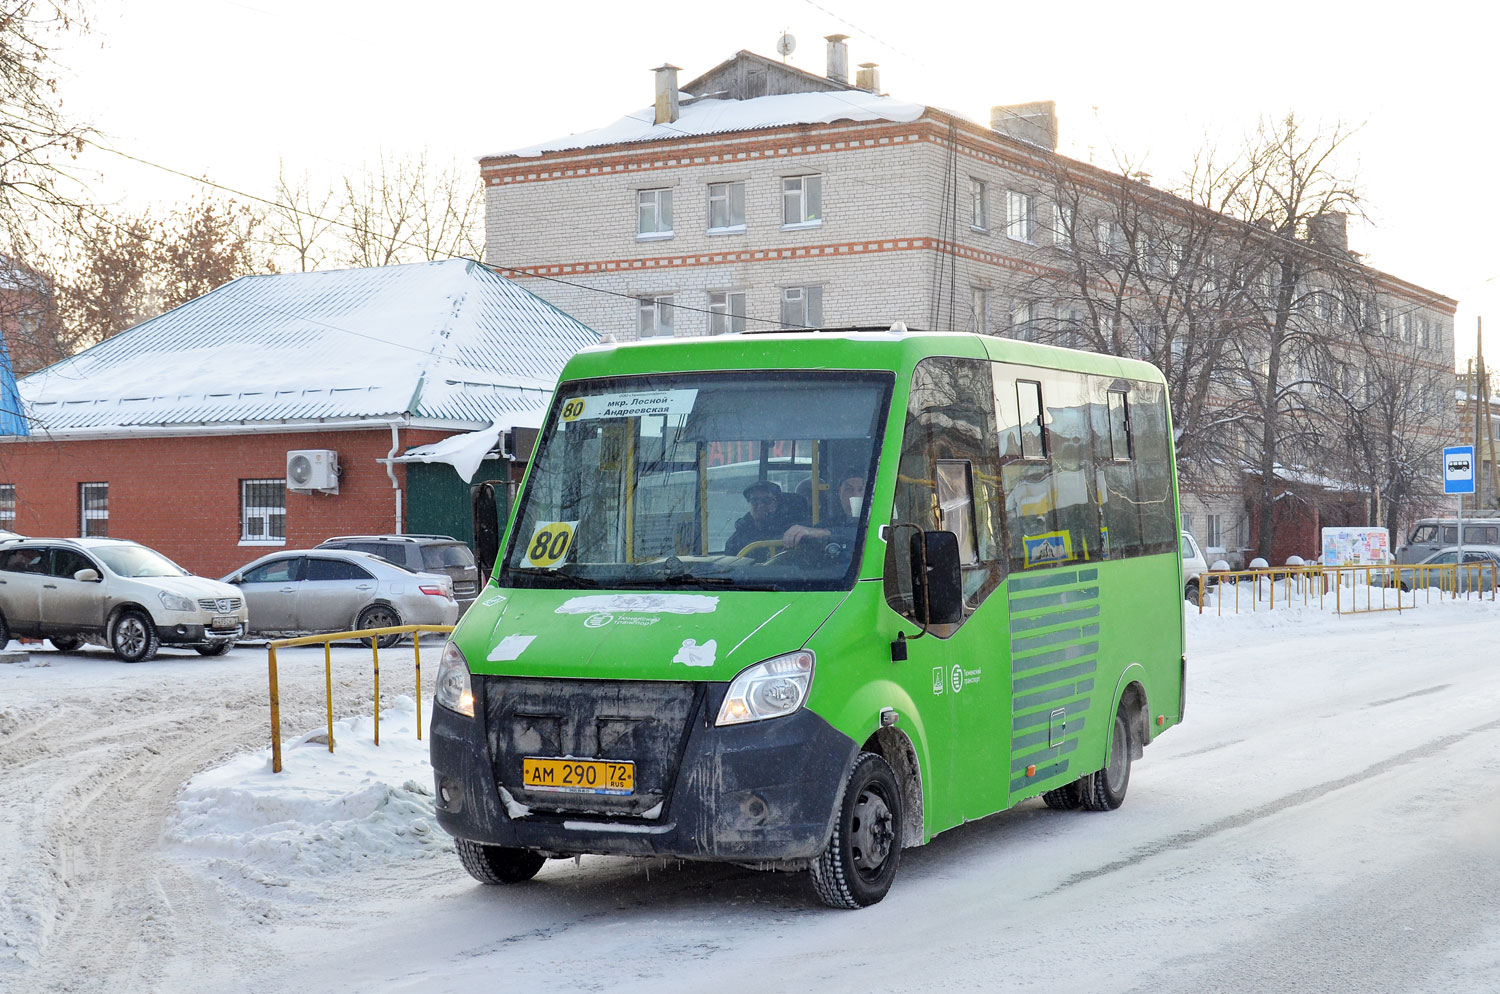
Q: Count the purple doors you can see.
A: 0